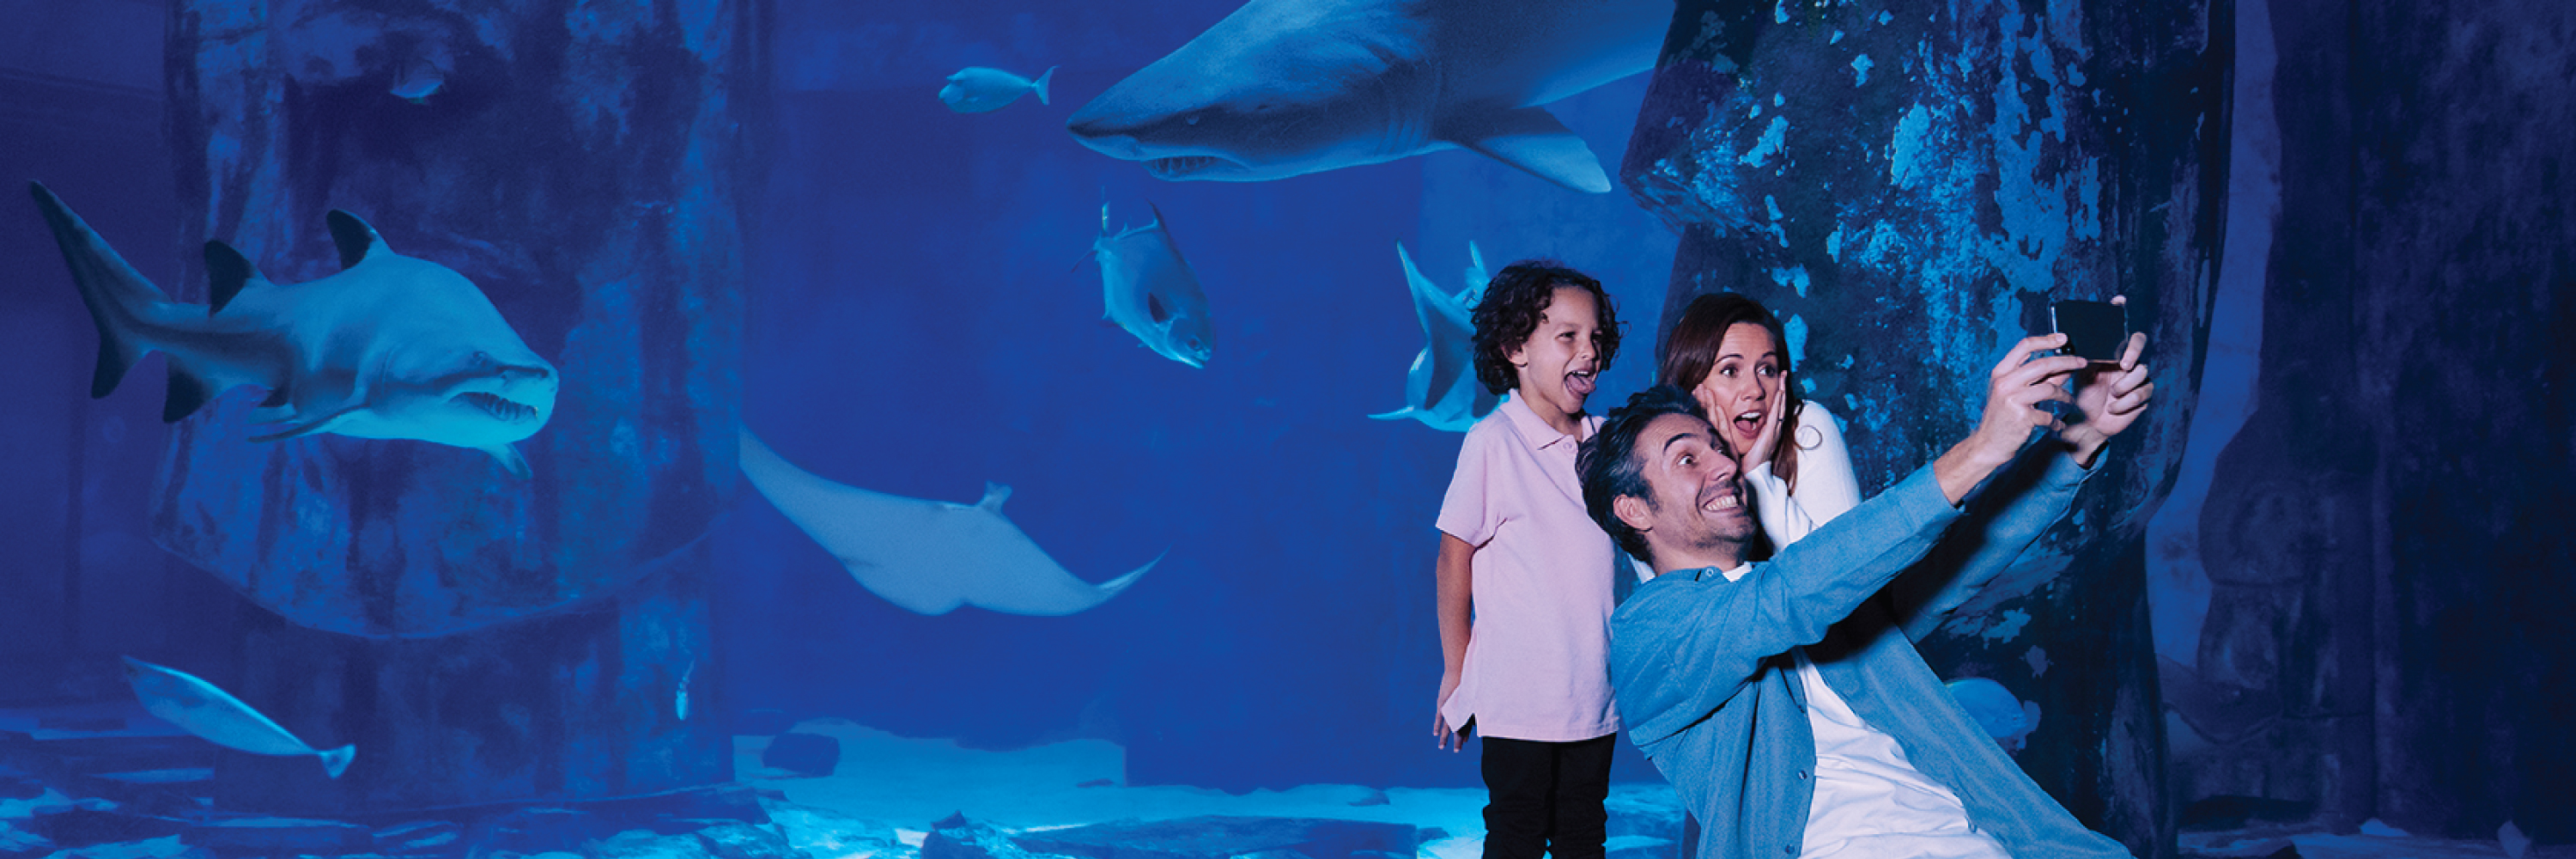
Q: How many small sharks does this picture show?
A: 1